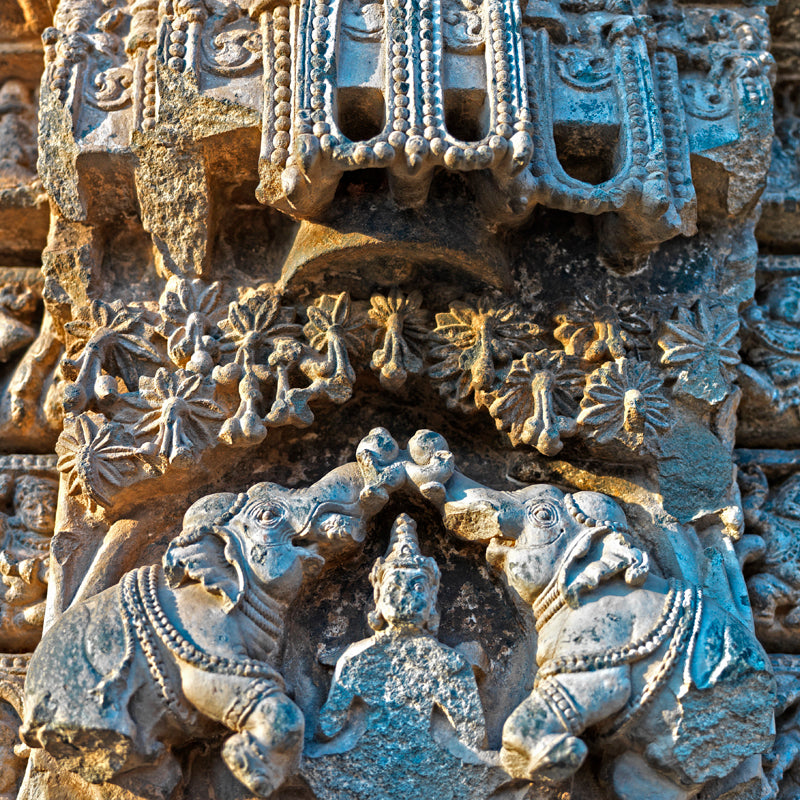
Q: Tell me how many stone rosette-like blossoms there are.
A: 12